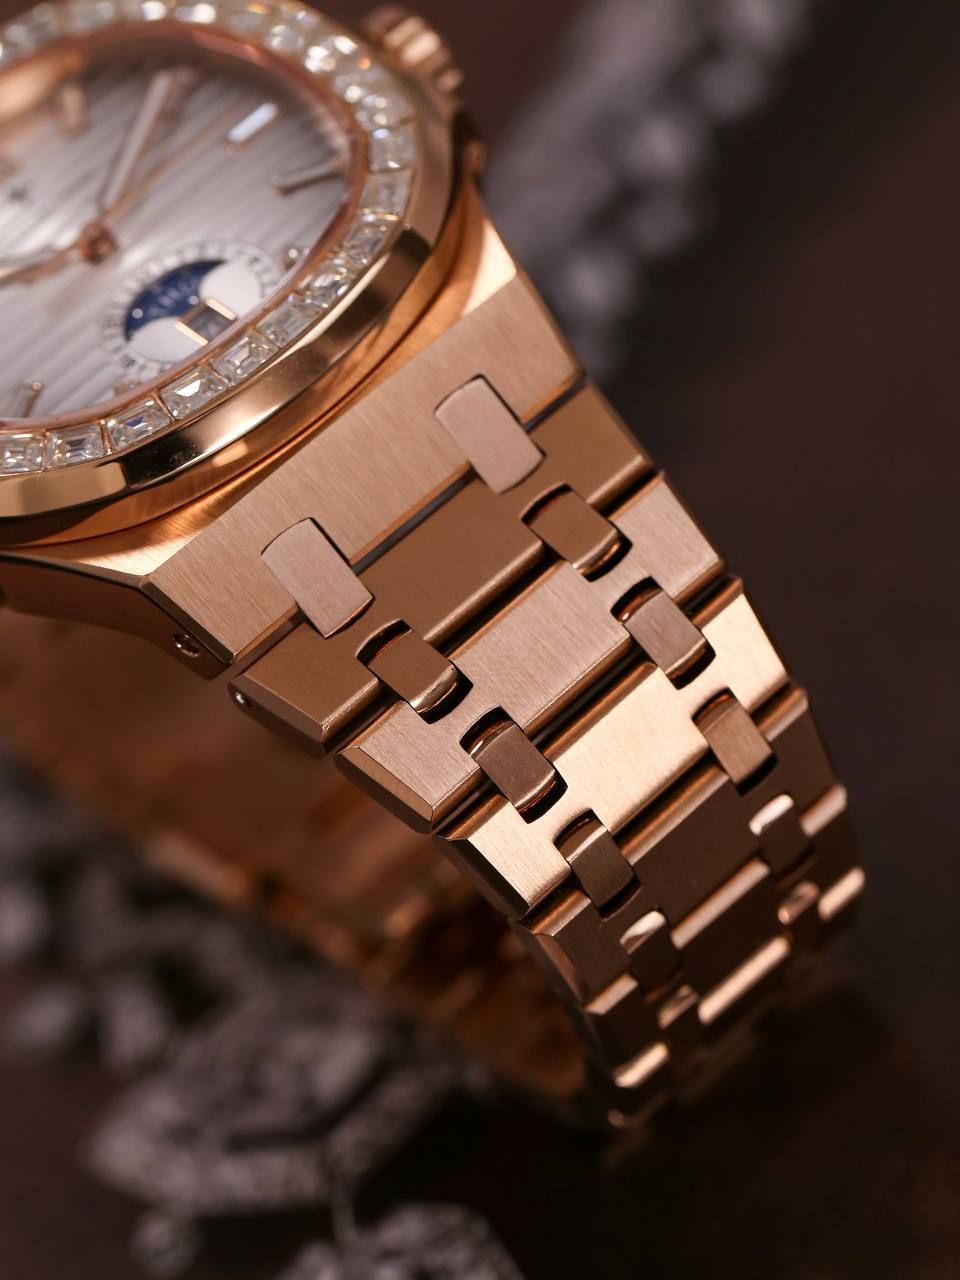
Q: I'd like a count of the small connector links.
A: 12